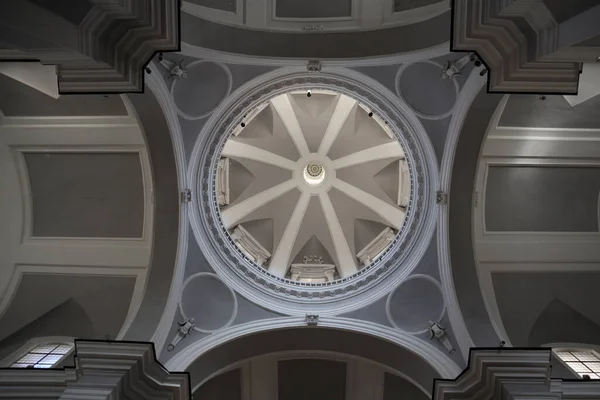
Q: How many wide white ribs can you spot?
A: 8